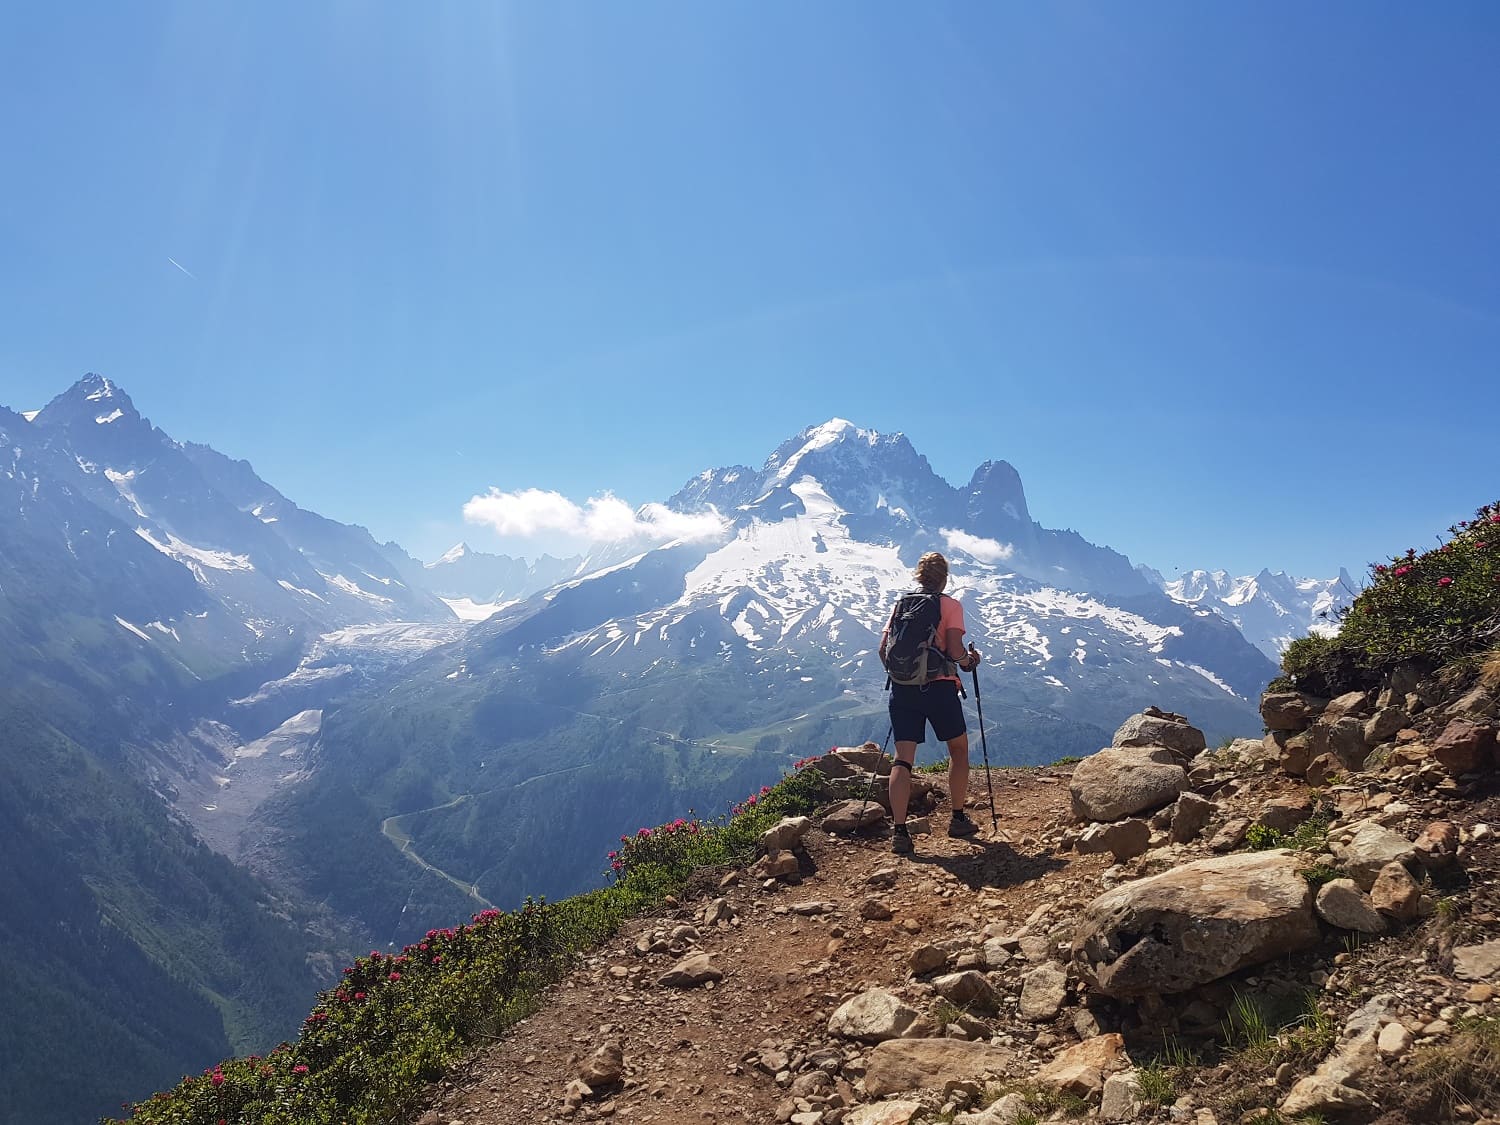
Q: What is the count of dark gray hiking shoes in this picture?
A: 2